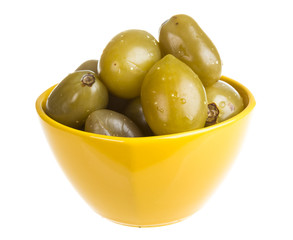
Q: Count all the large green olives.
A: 8